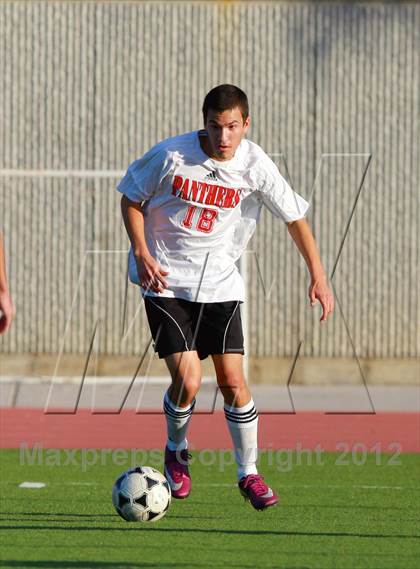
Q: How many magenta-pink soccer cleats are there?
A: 2